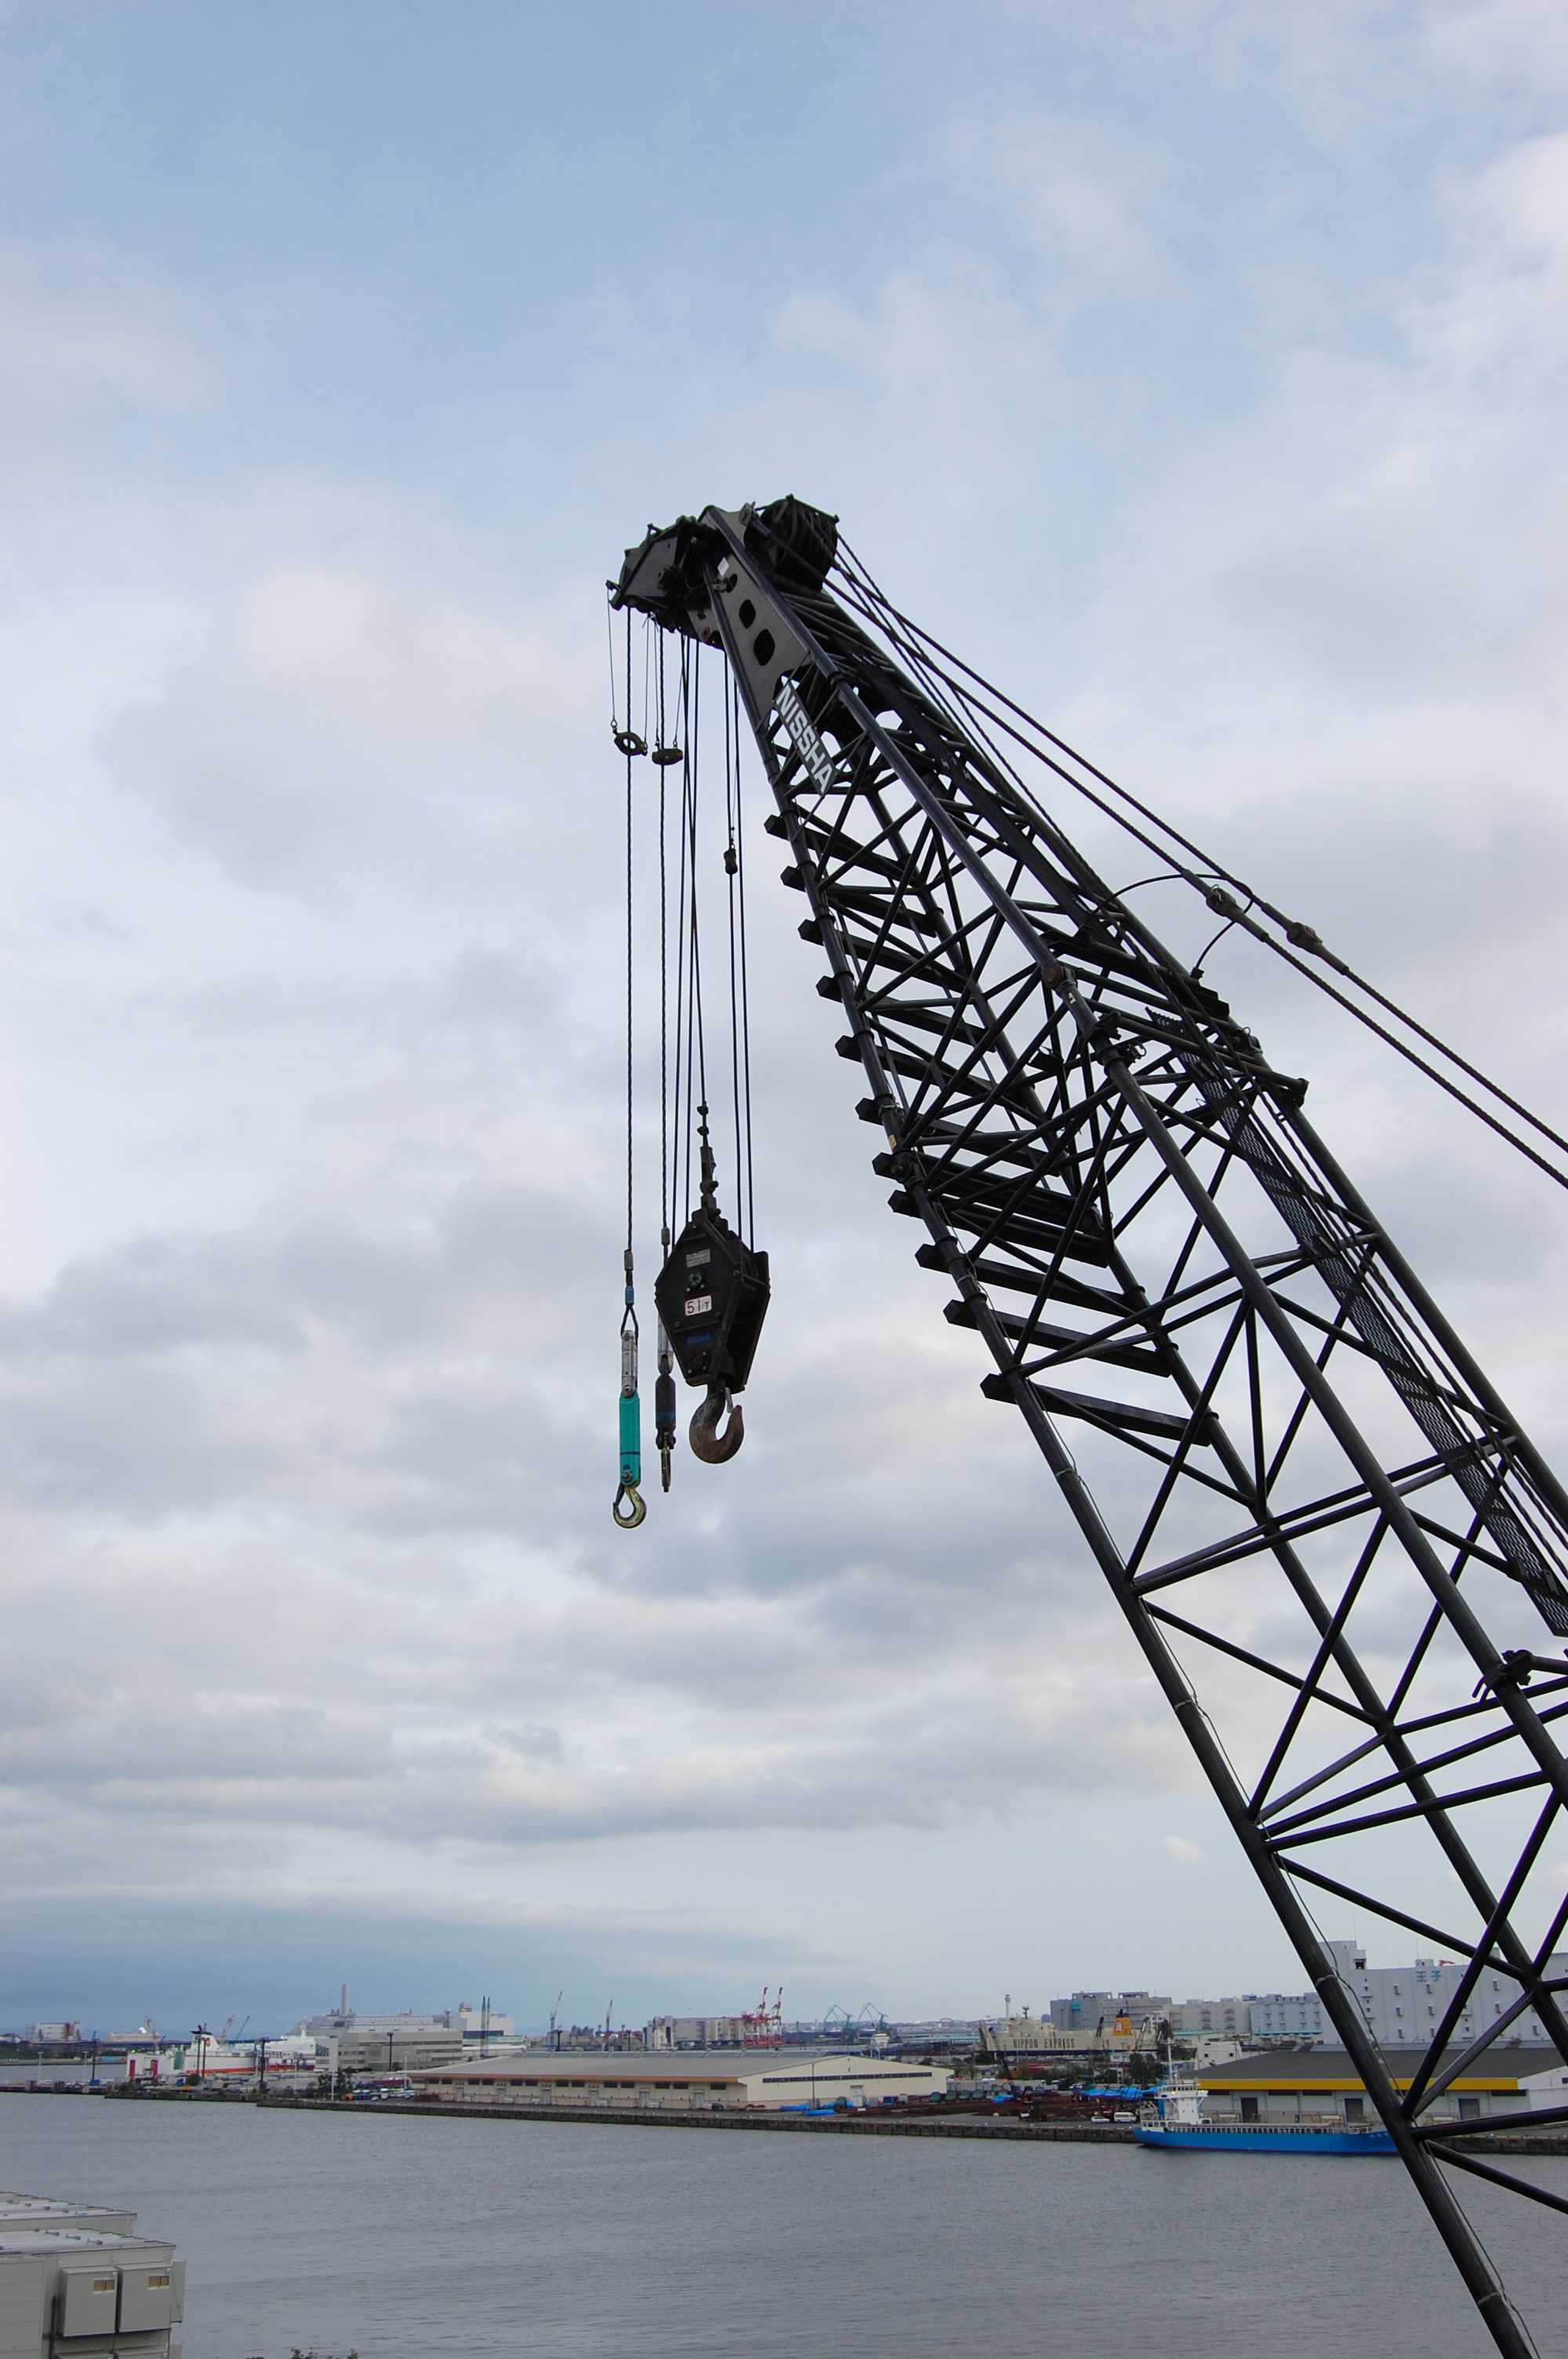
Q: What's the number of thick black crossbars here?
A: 11